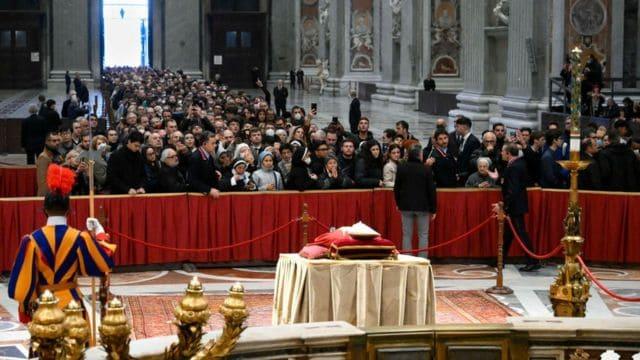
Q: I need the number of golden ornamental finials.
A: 5